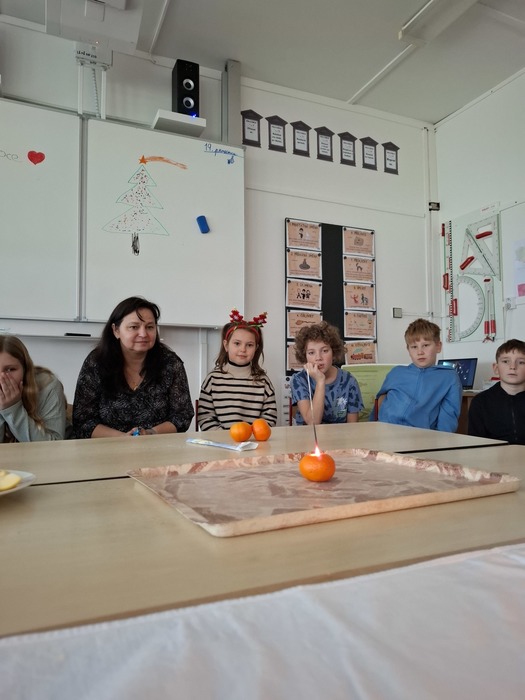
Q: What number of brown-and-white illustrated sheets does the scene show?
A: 10